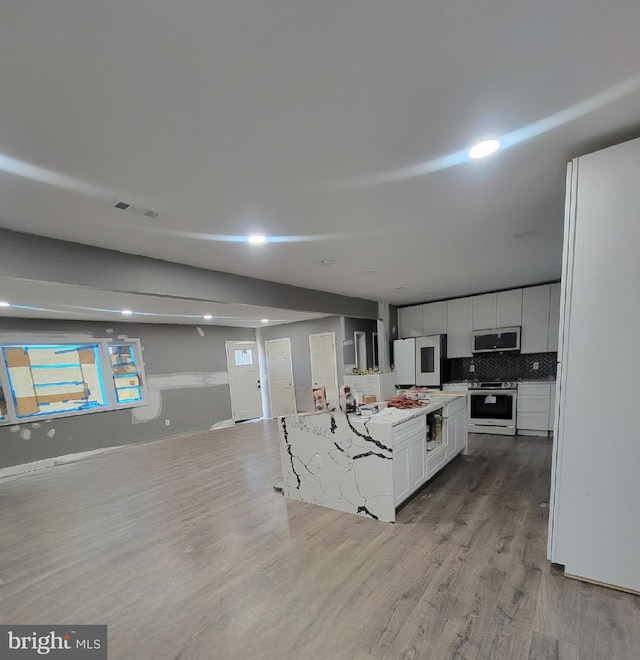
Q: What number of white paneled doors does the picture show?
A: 3